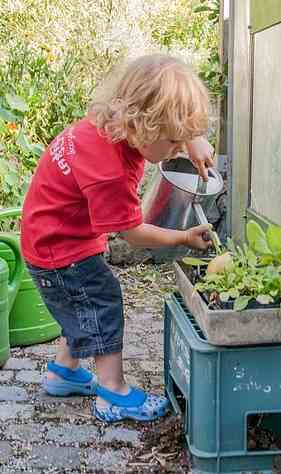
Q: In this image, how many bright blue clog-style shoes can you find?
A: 2